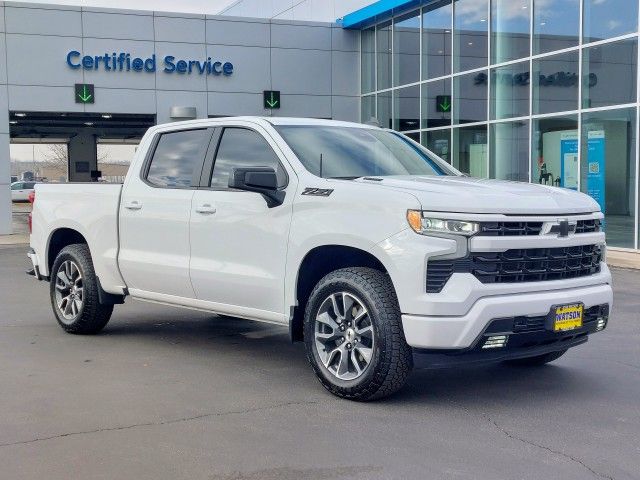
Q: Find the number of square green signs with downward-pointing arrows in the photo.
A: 3